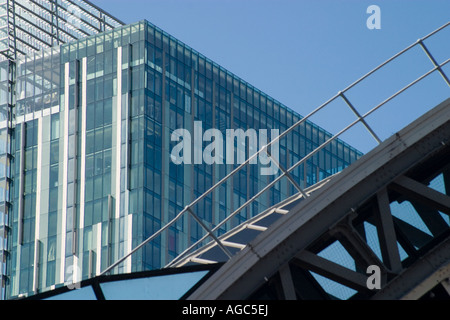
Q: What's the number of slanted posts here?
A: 4